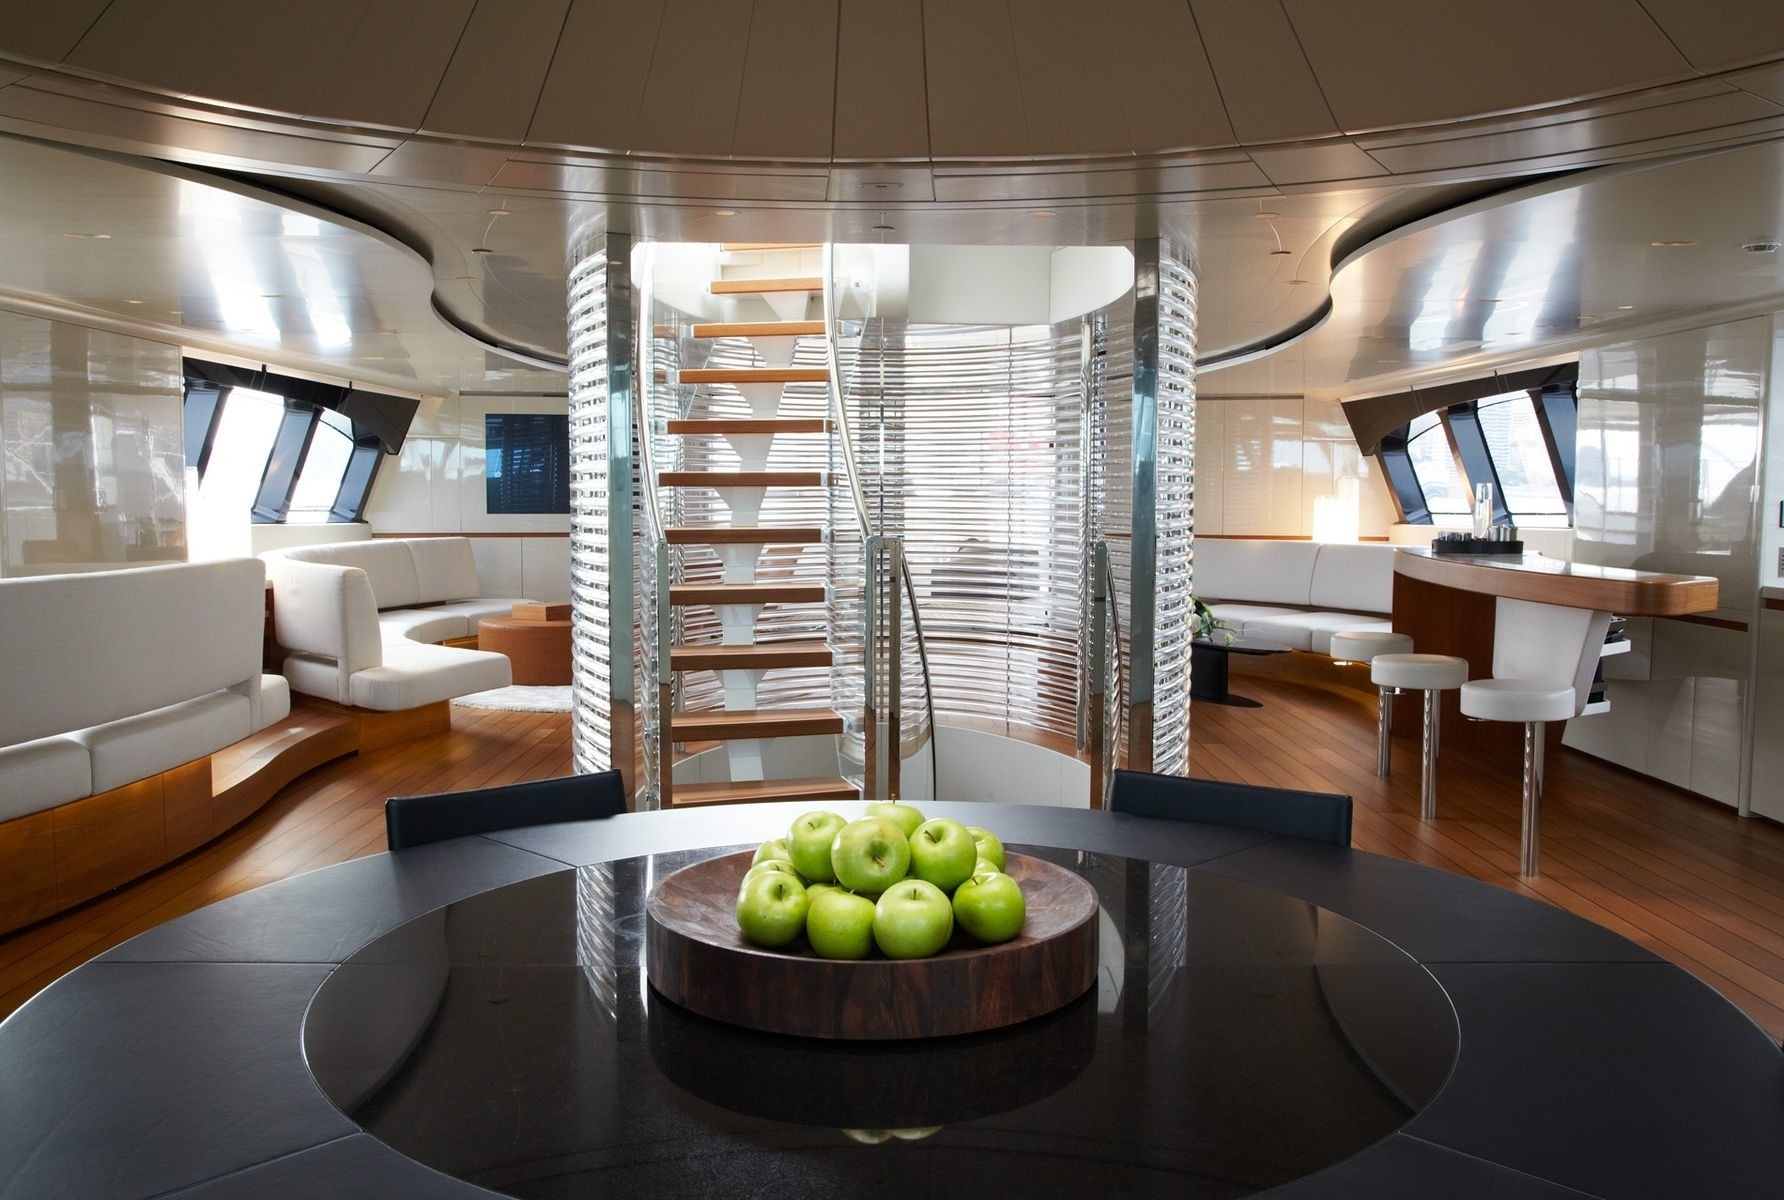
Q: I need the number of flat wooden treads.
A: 11